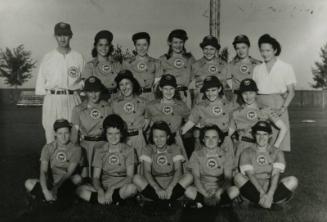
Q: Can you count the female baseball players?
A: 15